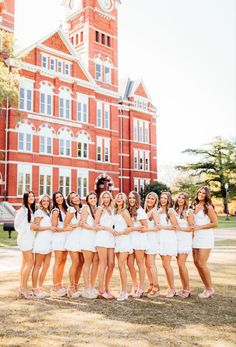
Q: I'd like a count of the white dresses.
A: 12